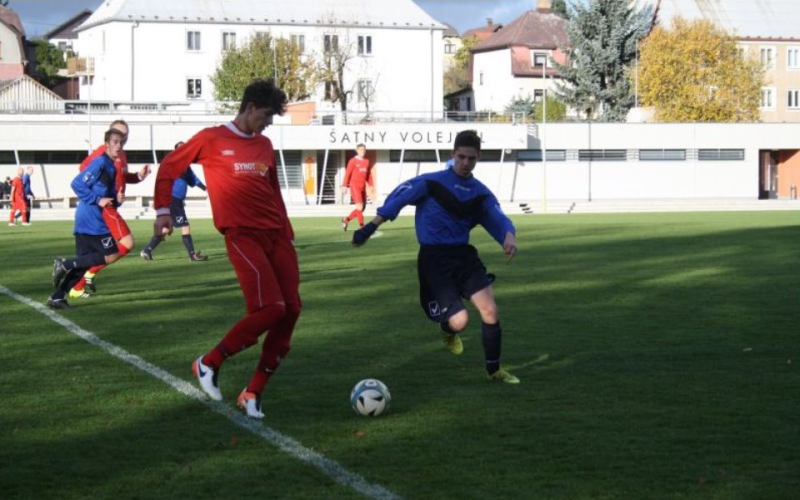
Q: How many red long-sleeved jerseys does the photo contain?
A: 3